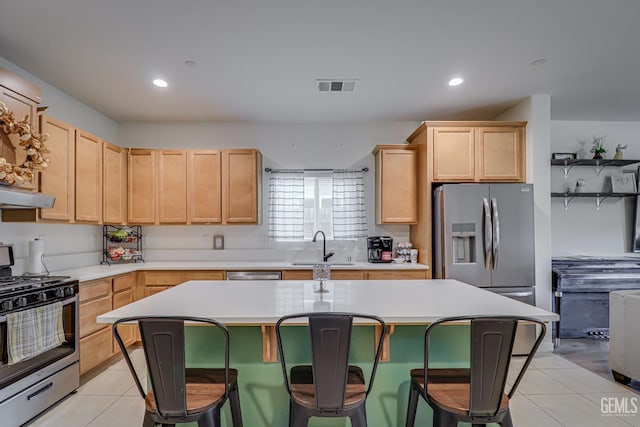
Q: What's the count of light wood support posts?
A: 2